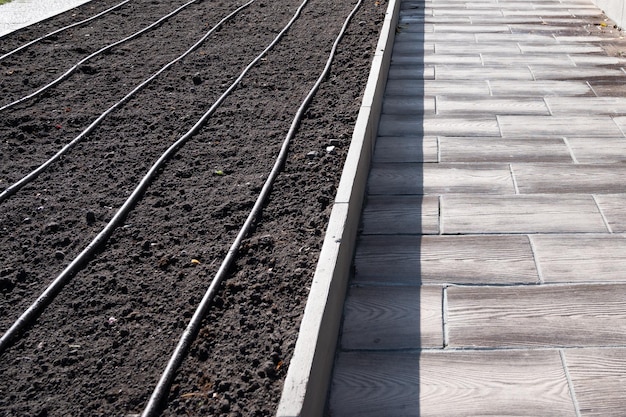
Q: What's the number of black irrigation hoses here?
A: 5